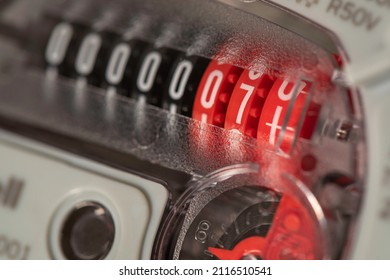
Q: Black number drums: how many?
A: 5